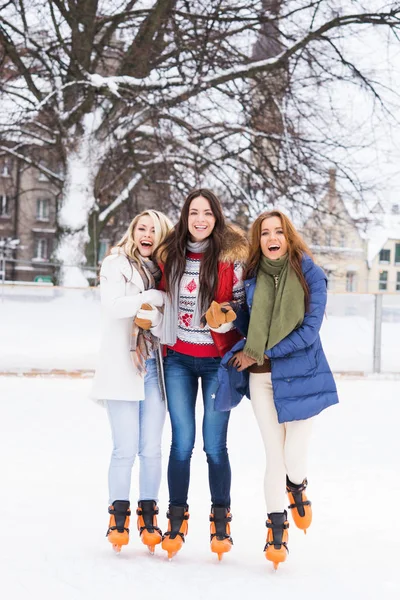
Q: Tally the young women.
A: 3